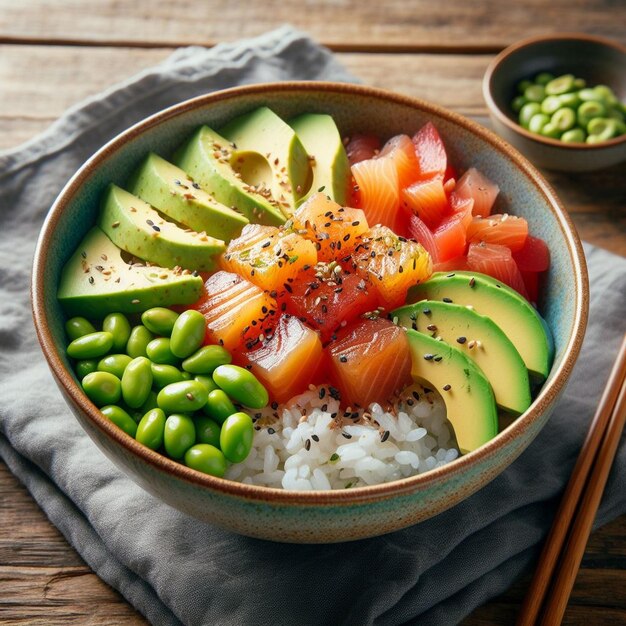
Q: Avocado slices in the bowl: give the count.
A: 9